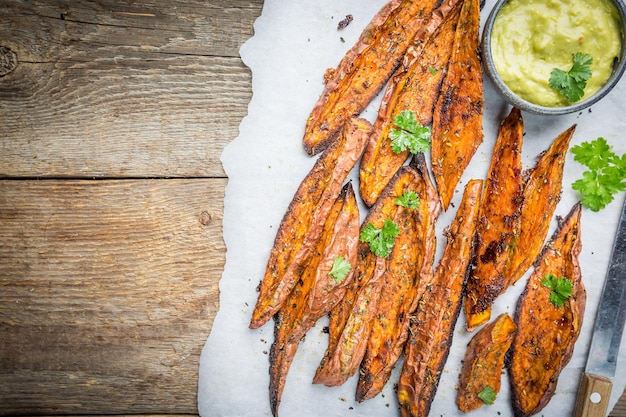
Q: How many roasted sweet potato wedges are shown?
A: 12